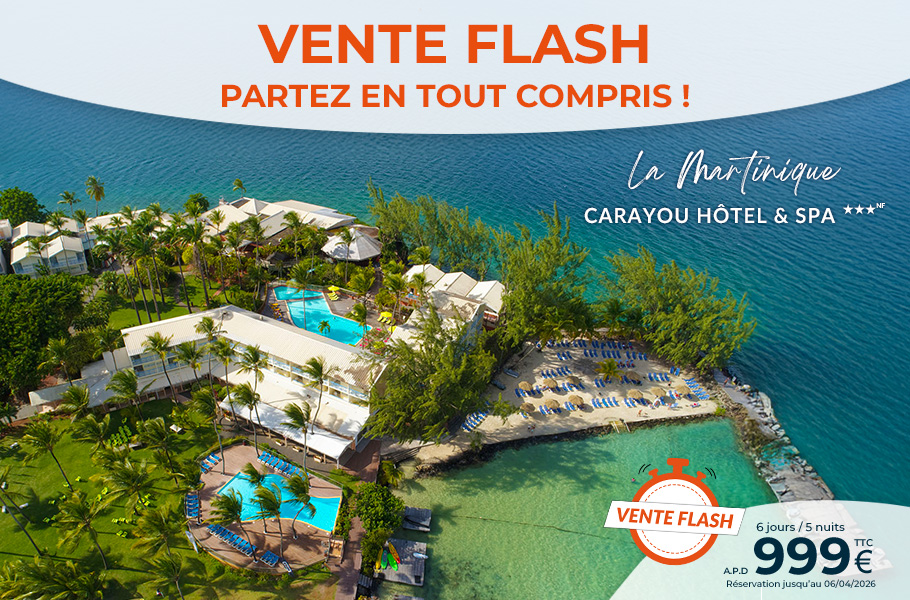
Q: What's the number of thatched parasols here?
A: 10